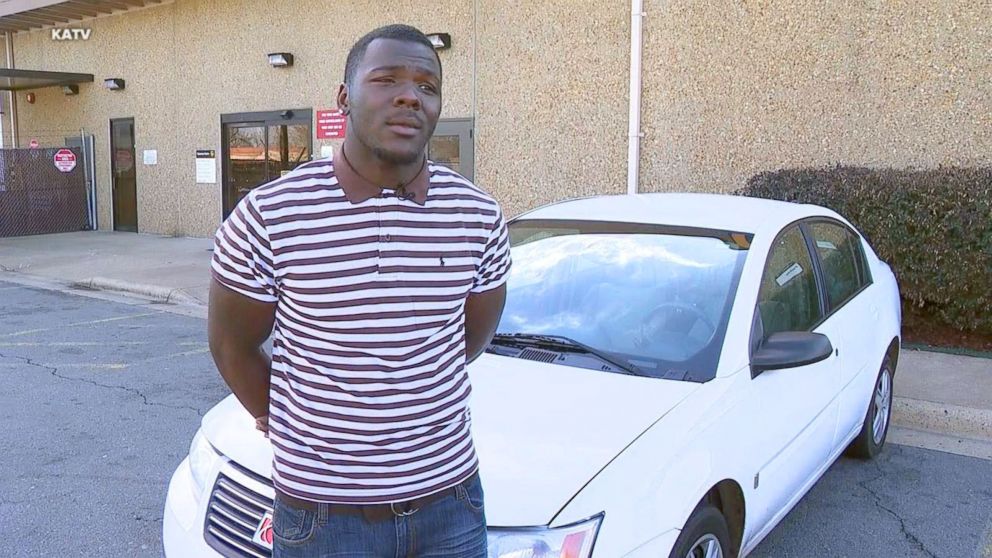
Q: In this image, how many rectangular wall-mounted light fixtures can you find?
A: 4